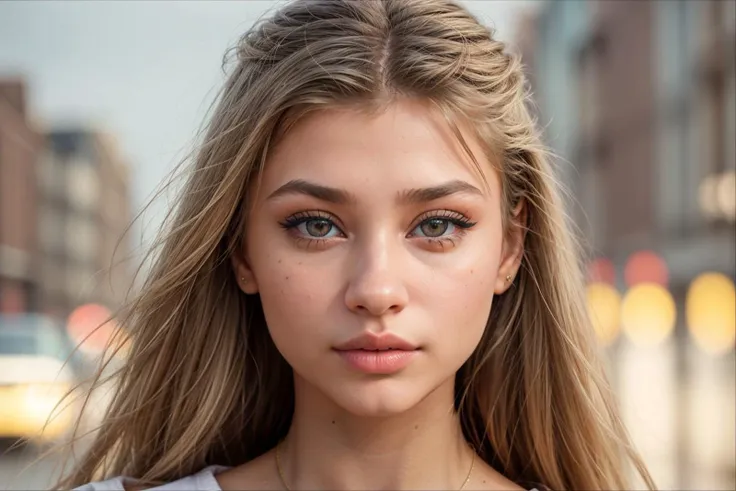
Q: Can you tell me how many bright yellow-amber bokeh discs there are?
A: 3